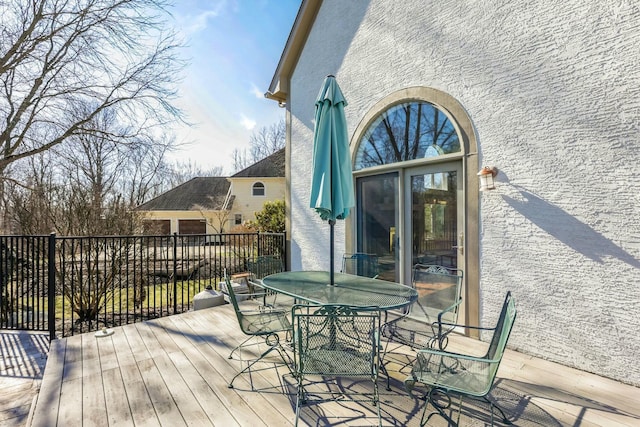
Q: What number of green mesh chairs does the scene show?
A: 6